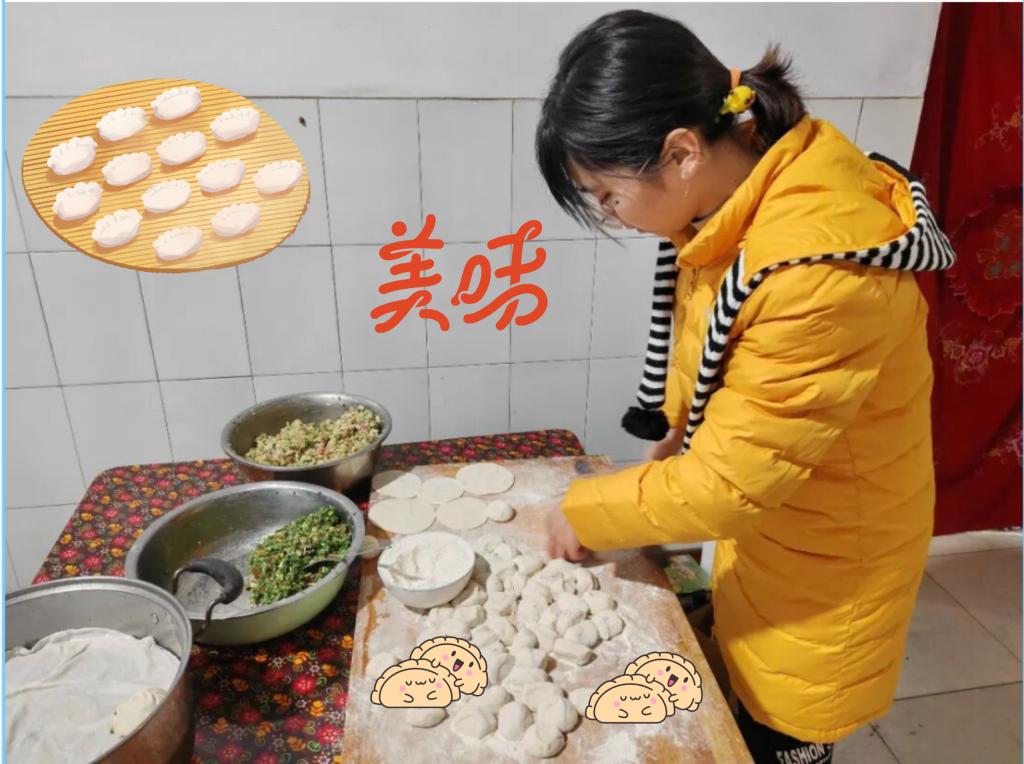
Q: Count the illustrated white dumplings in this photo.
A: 13